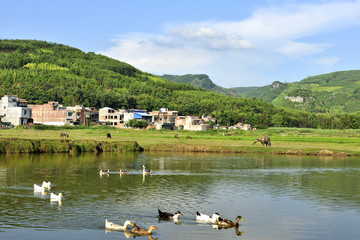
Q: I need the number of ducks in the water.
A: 11